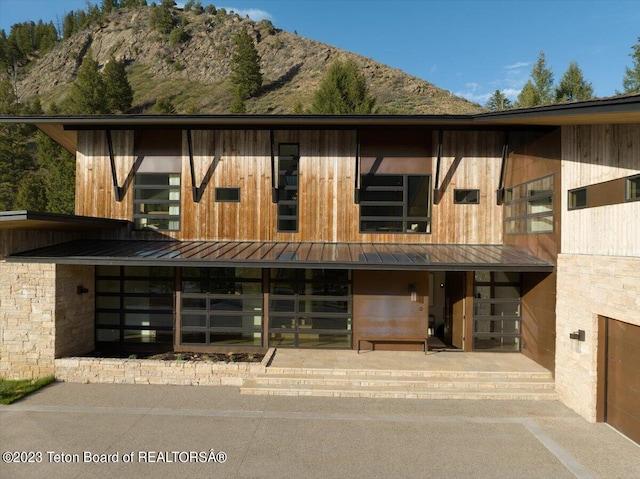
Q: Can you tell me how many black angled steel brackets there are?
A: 6